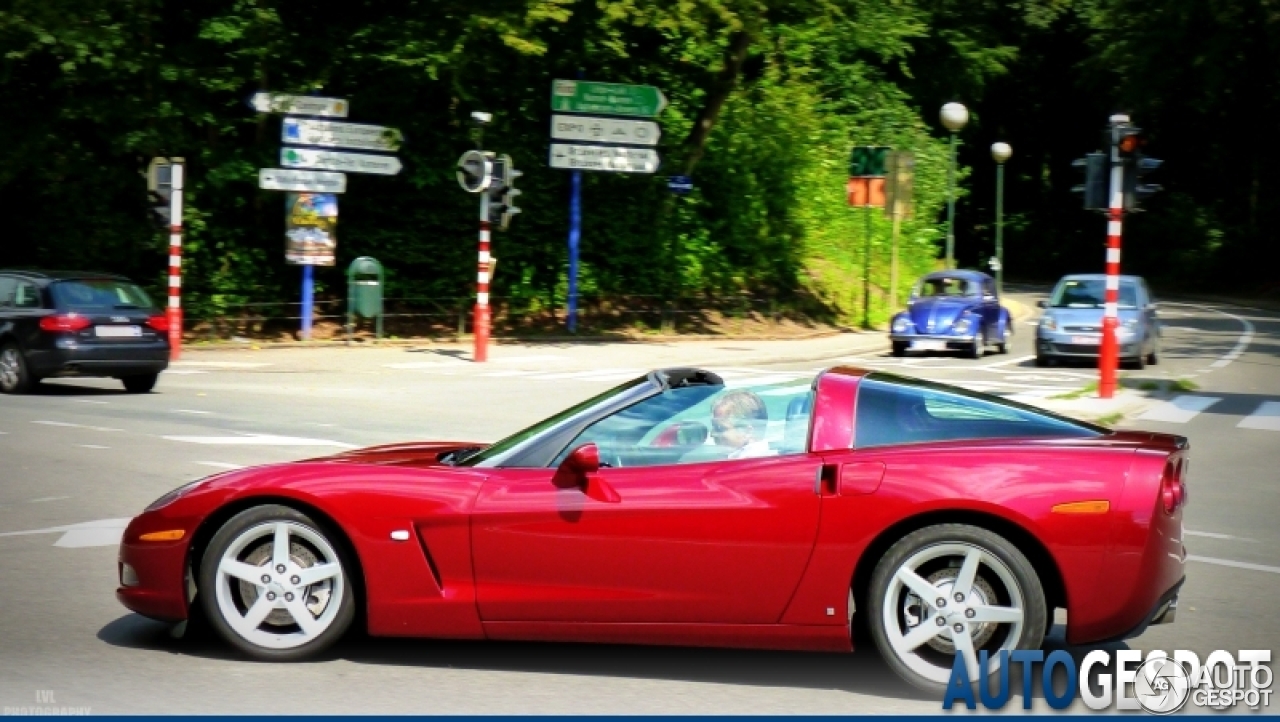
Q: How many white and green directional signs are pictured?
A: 7